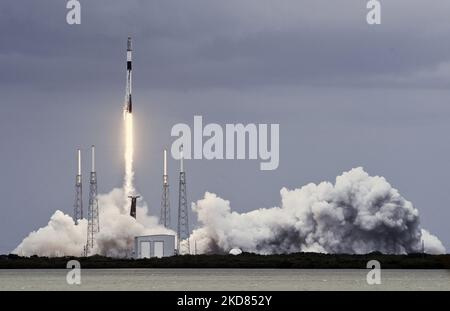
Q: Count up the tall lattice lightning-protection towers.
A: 4